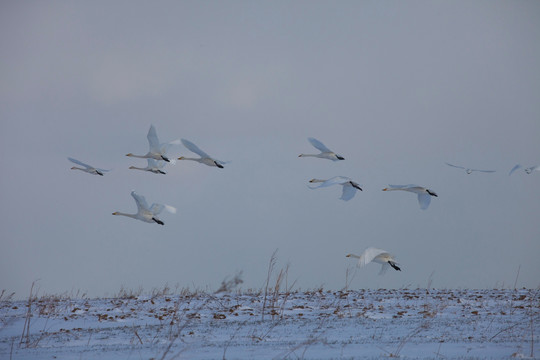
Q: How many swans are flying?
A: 11